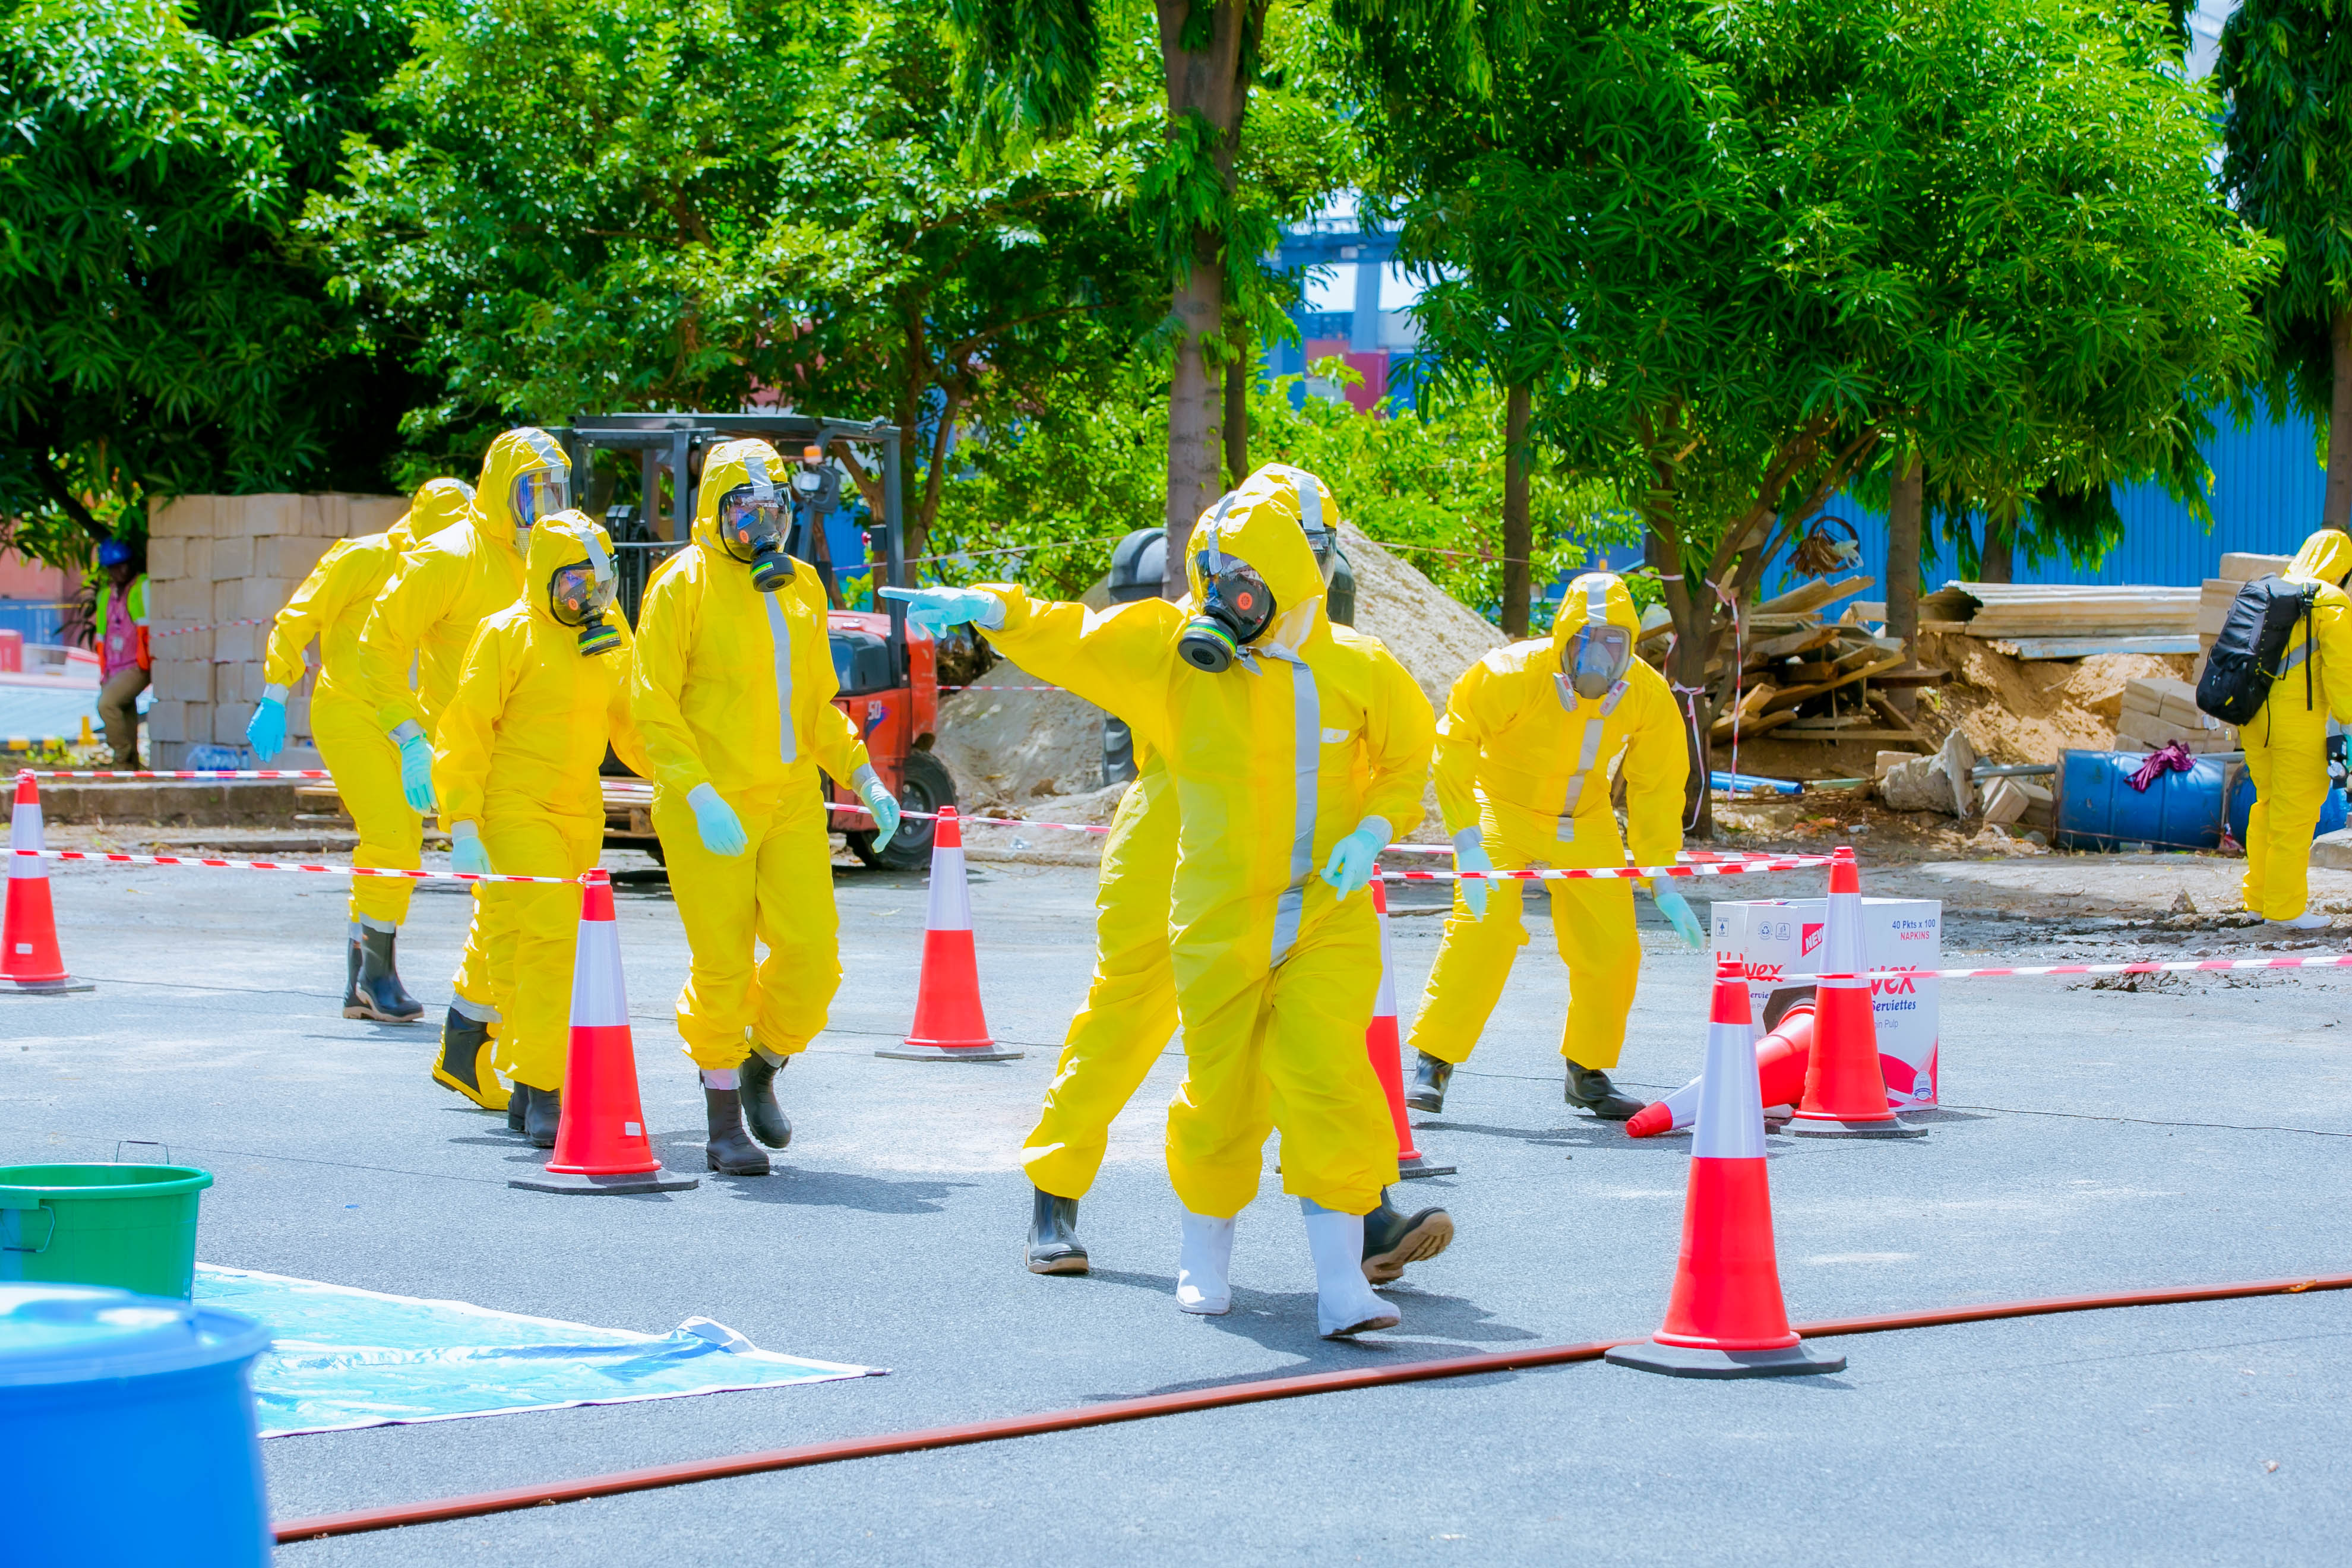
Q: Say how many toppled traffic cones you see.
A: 1